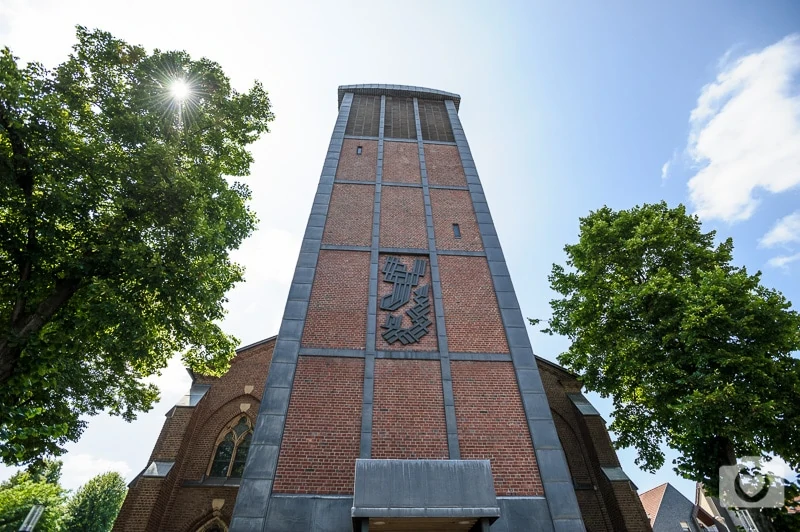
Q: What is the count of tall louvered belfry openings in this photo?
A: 3